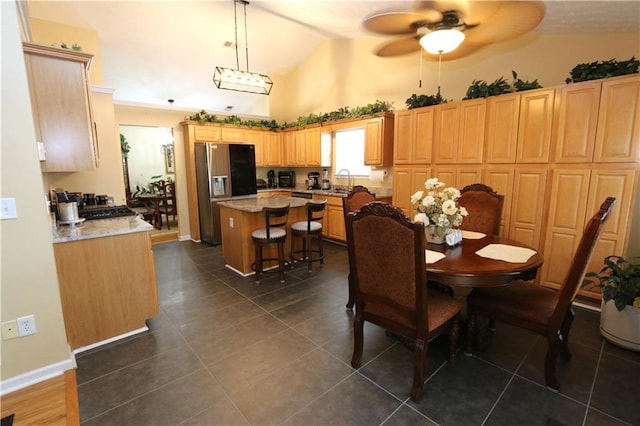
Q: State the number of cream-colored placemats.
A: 3